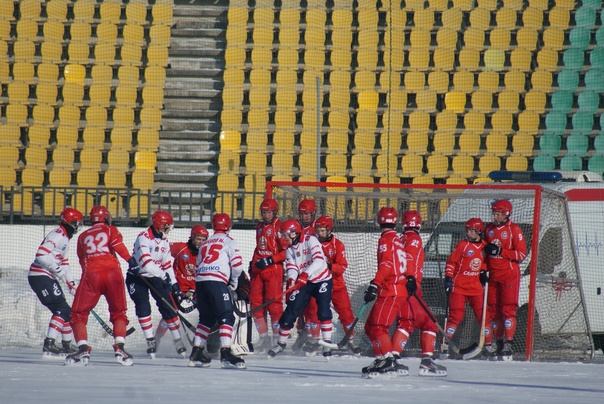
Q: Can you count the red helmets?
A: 13